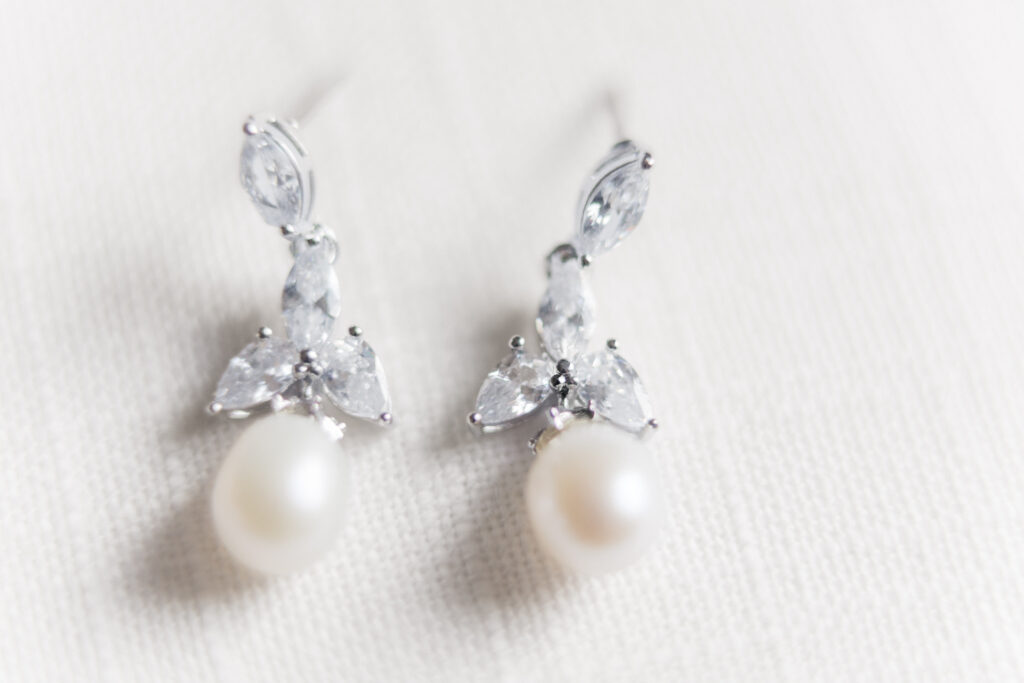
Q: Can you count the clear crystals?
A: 8